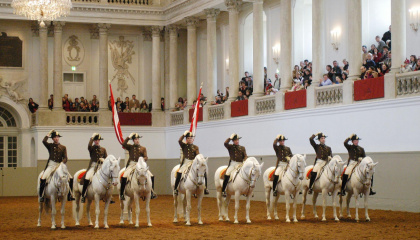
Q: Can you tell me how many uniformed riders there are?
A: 8